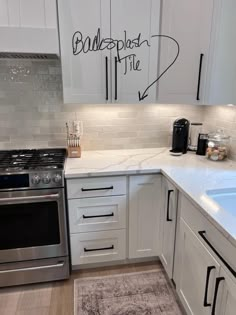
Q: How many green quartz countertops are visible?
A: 0